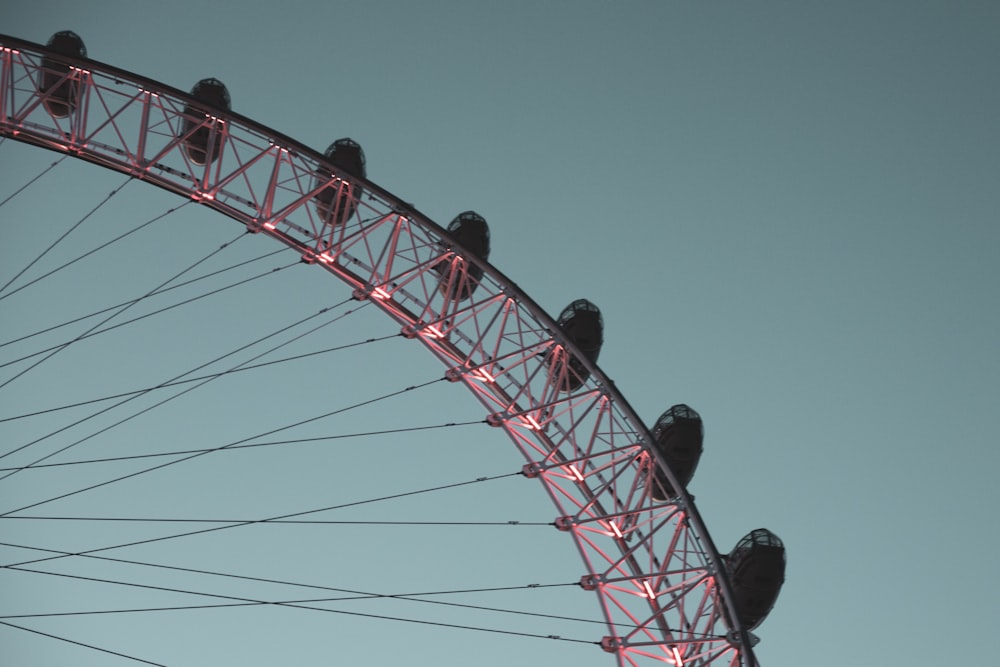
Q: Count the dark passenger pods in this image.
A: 7